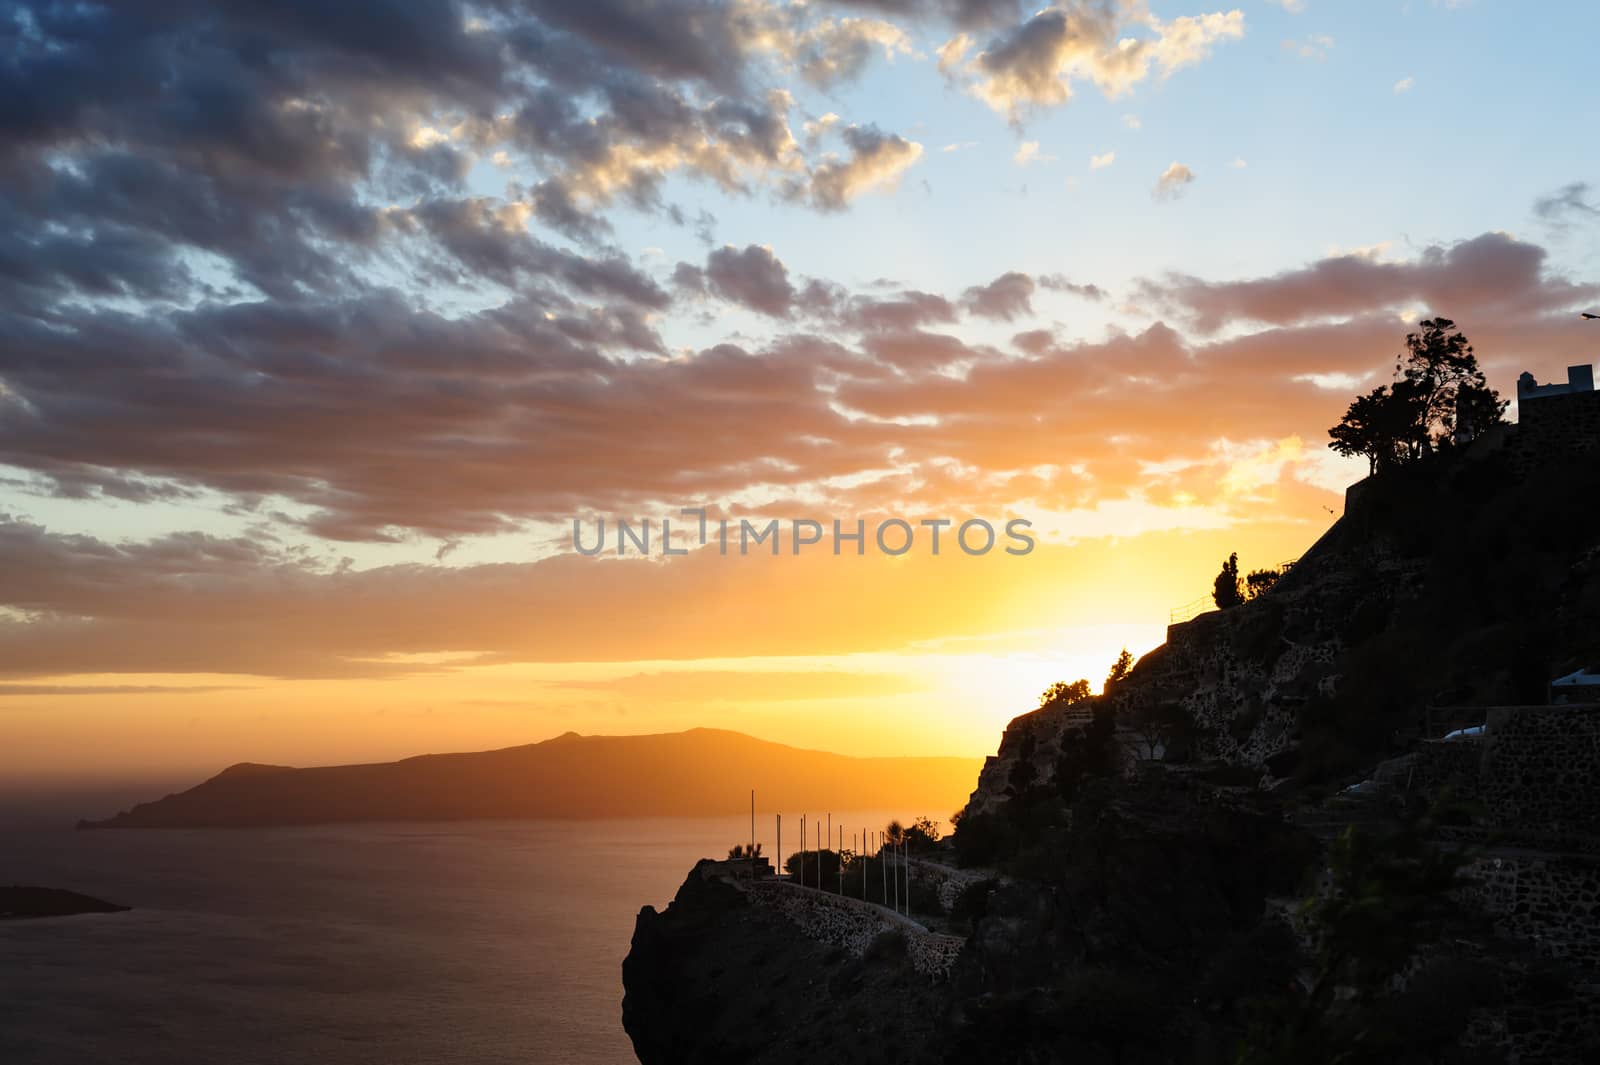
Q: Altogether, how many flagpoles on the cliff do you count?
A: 15